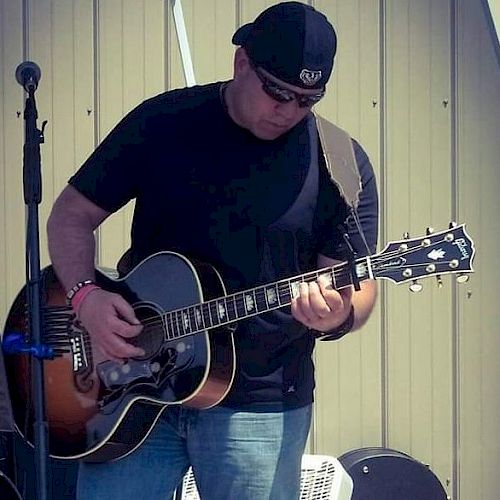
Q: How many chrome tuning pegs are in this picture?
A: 6